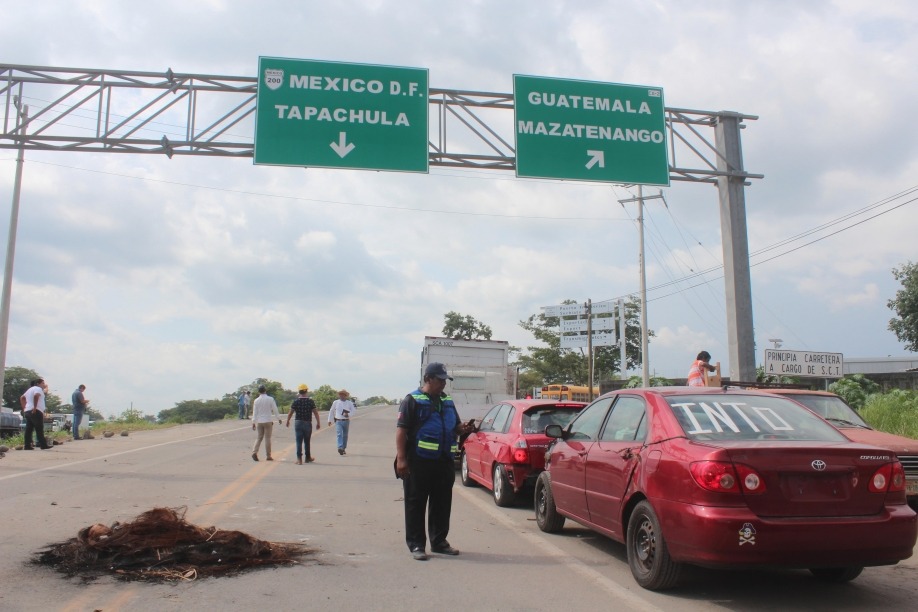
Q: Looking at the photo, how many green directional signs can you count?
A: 2